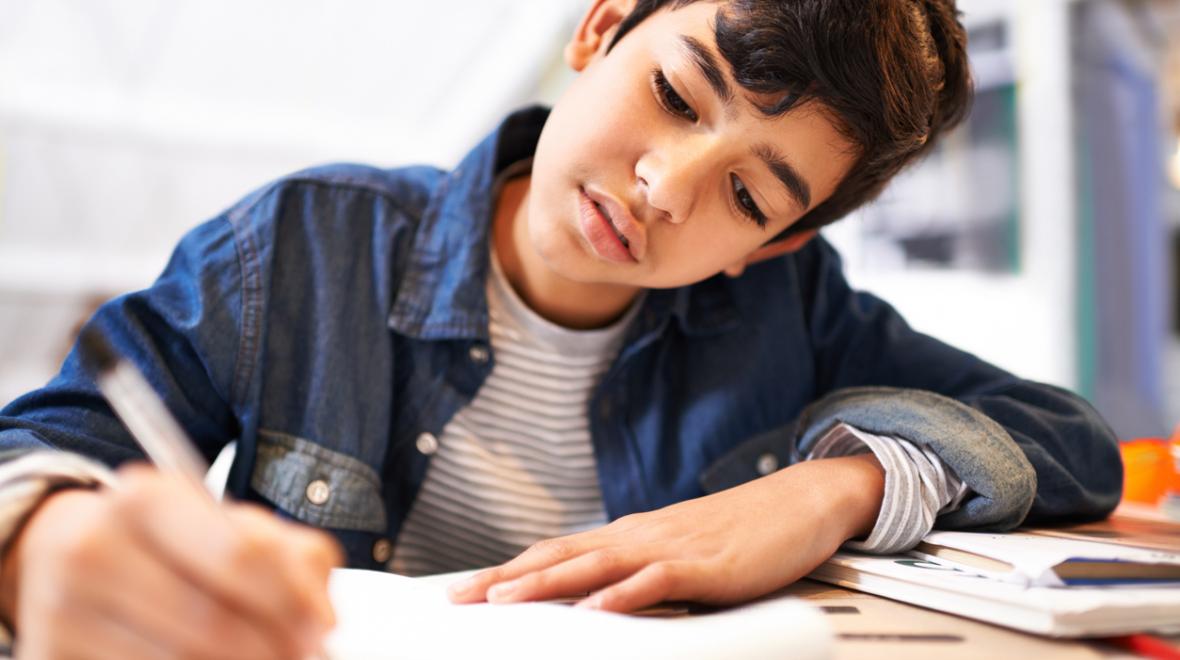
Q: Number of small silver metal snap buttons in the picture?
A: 5